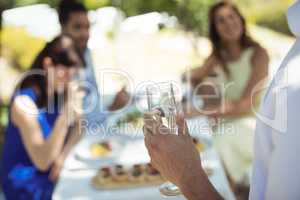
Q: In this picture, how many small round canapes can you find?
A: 4